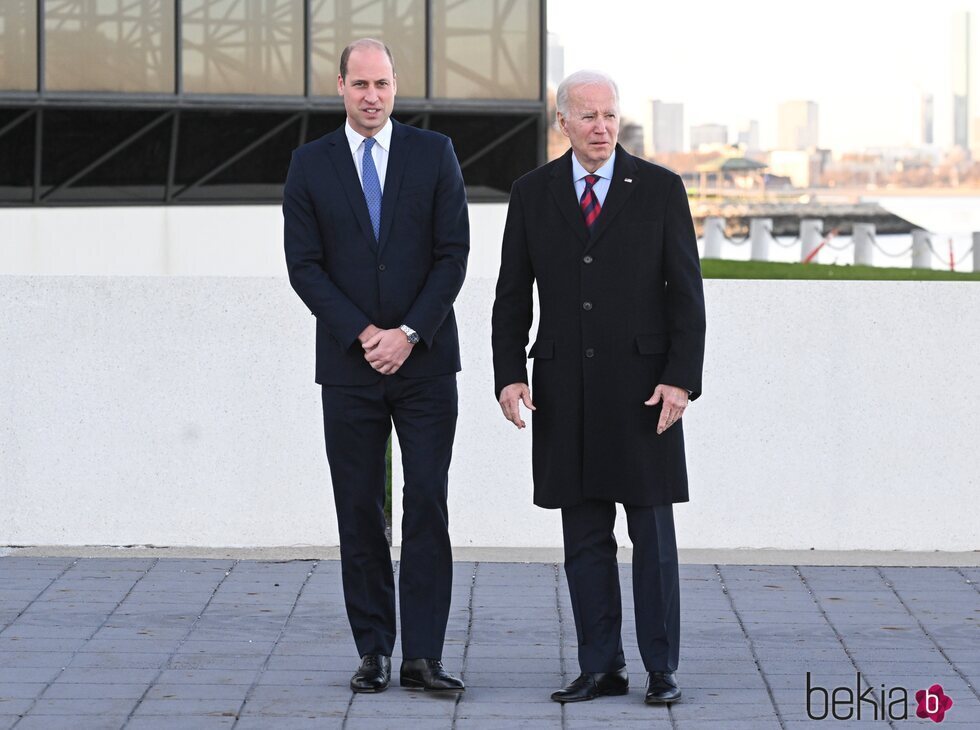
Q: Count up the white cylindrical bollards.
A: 6